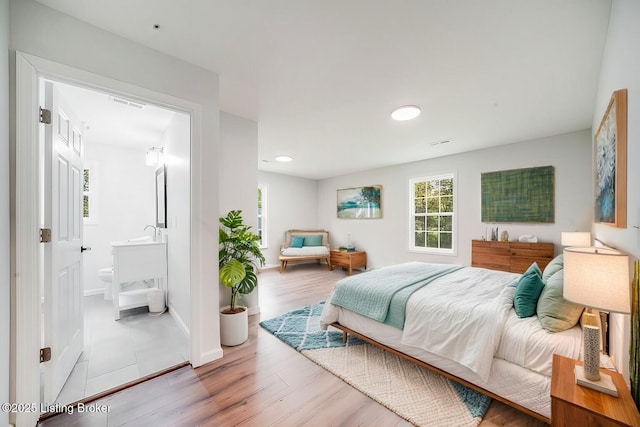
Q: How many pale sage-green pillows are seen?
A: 2